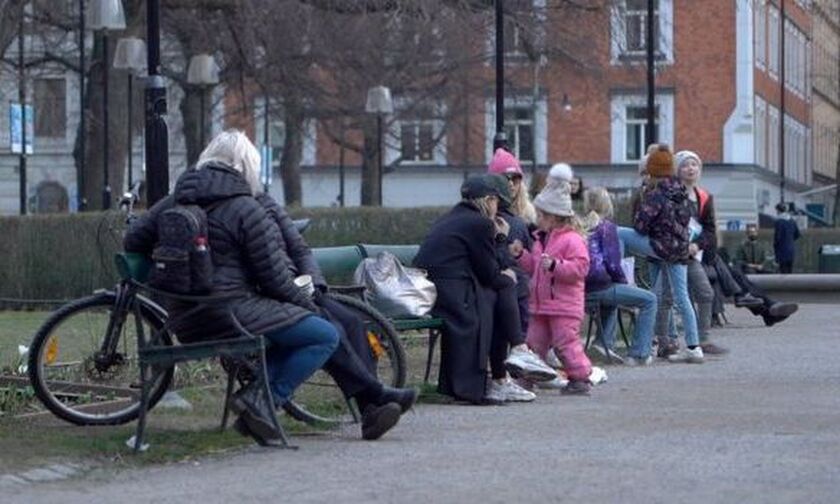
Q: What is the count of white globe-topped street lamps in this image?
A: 4